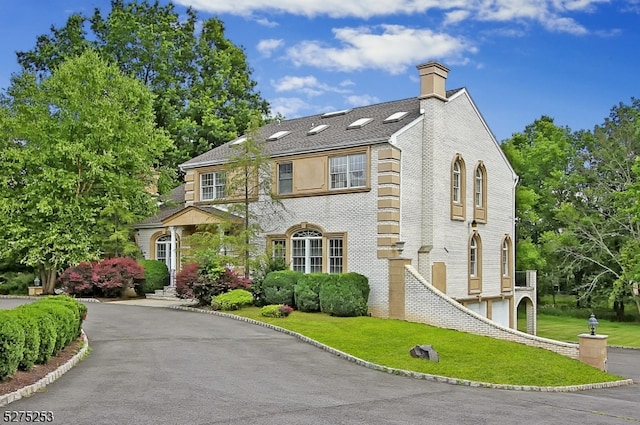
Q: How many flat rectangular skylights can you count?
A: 6